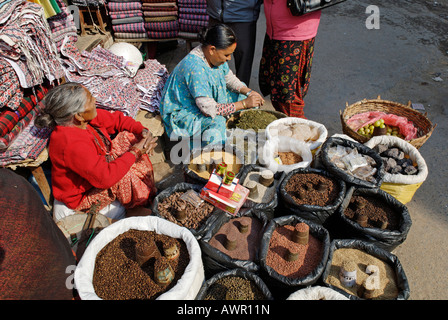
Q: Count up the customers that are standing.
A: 2